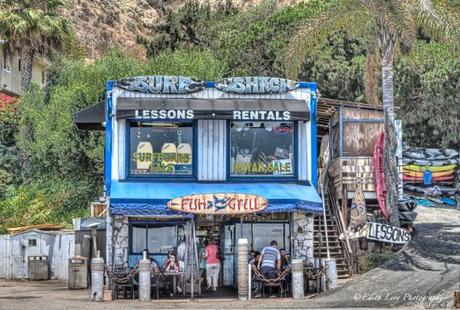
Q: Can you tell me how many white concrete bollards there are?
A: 5